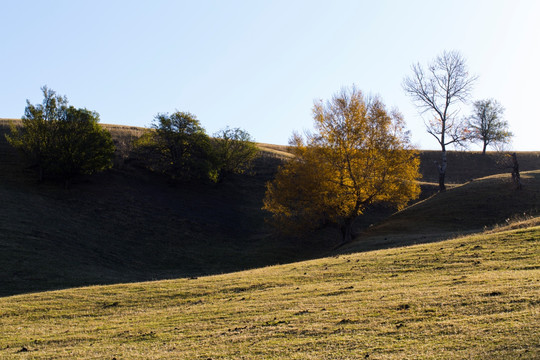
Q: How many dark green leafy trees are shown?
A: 3